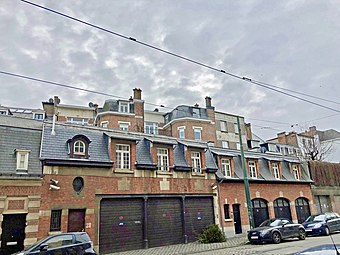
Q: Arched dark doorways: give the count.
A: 3